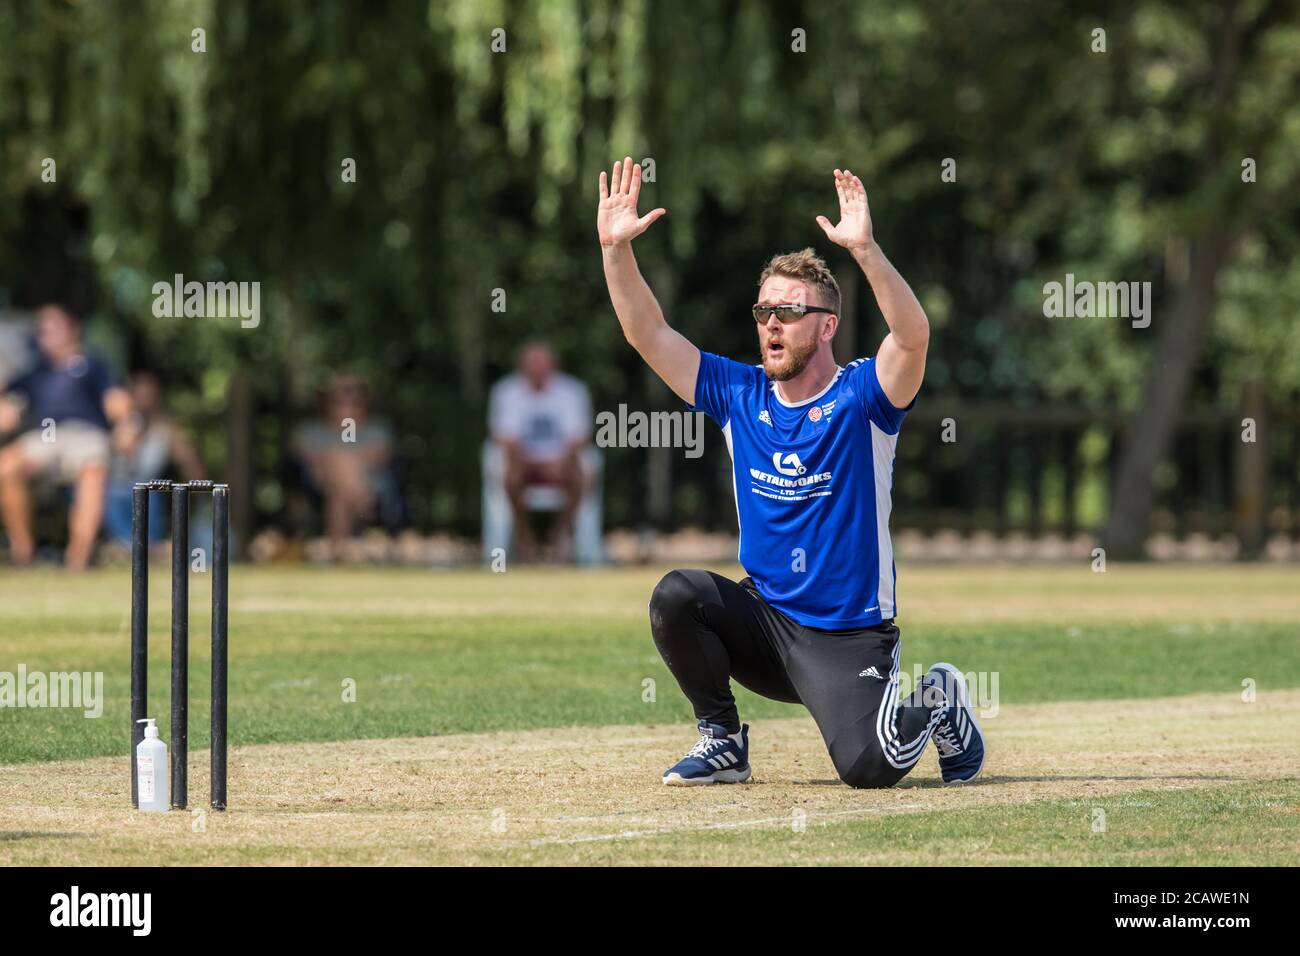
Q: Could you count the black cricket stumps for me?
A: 3